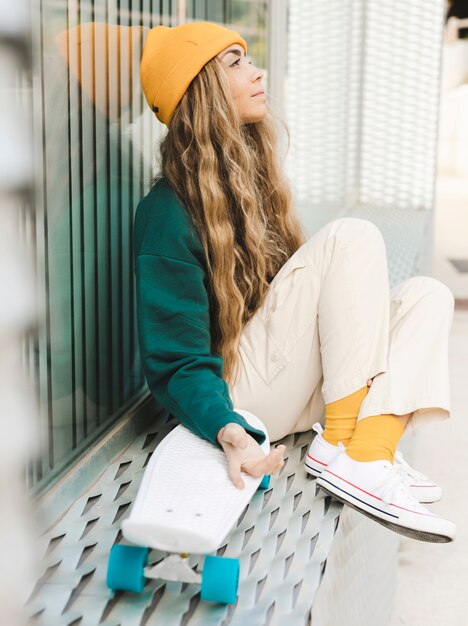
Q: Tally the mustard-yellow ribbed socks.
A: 2